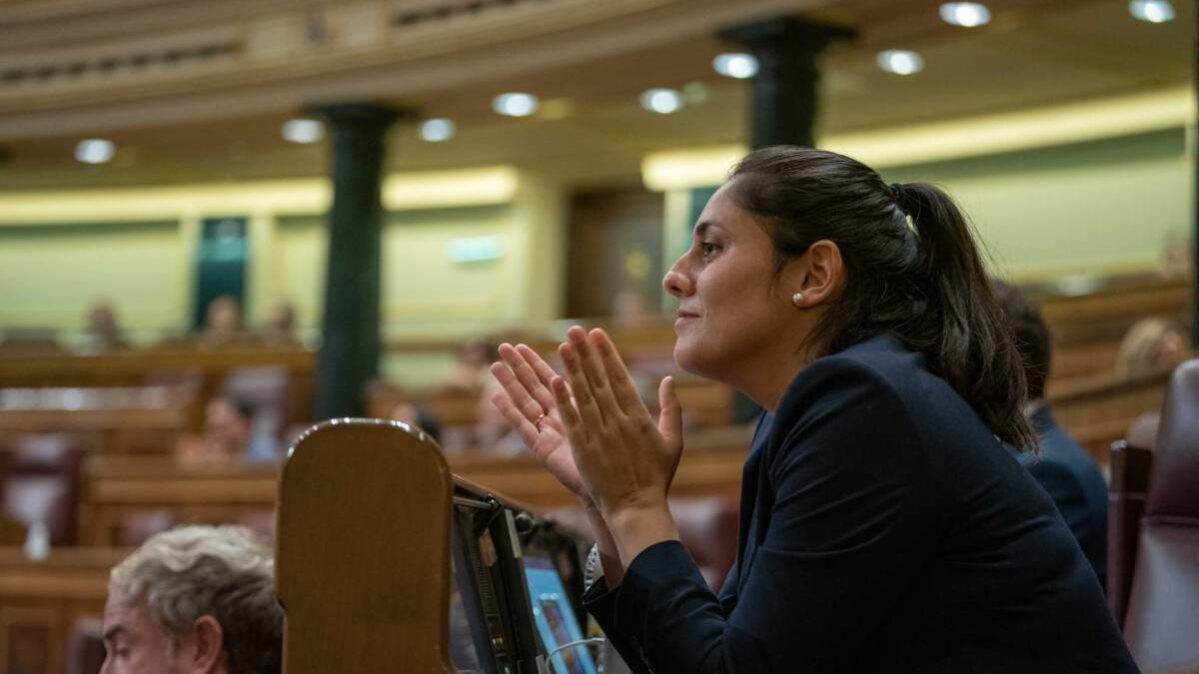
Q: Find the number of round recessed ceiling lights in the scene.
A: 9